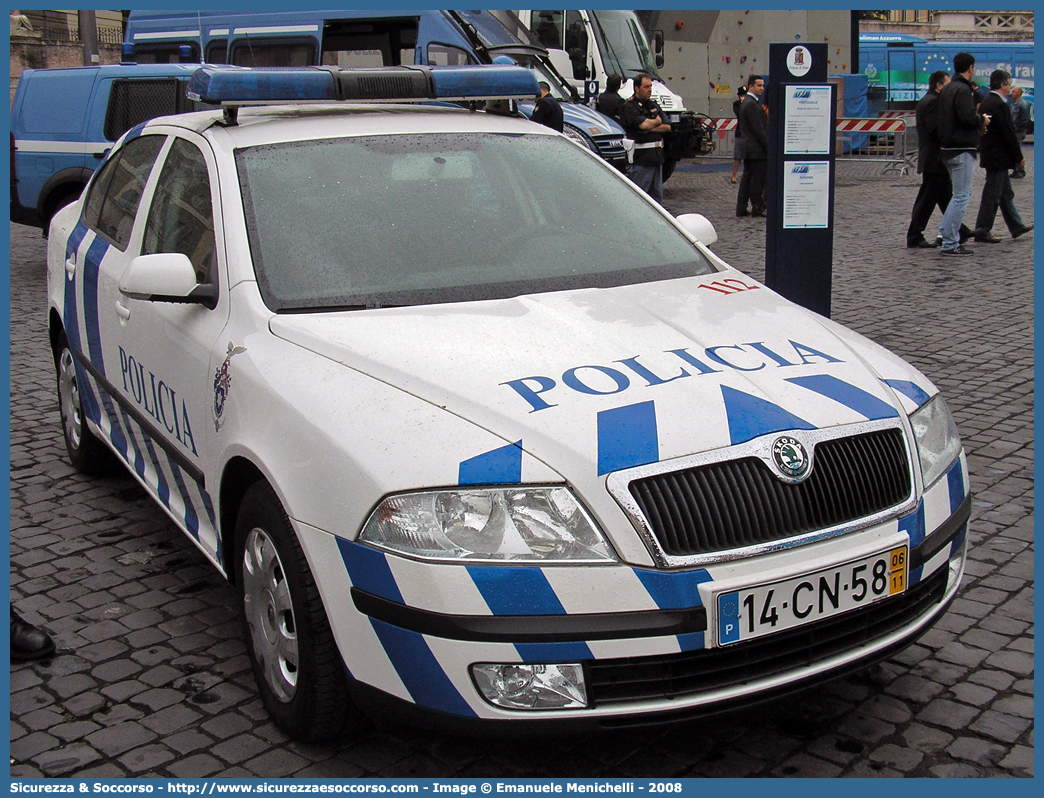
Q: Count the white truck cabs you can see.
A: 1